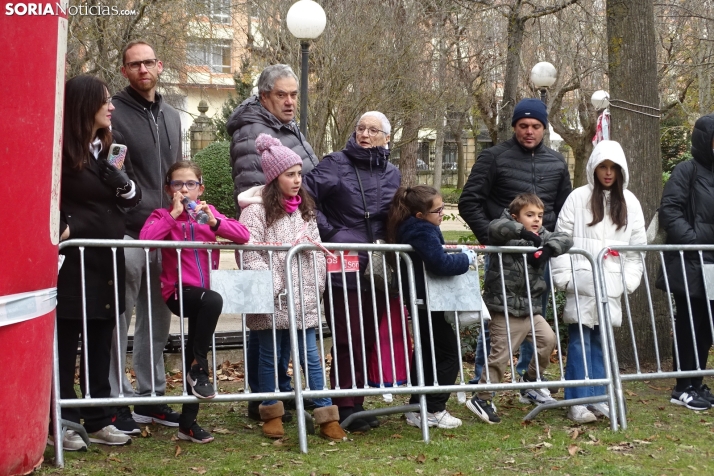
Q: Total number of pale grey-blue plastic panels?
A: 3